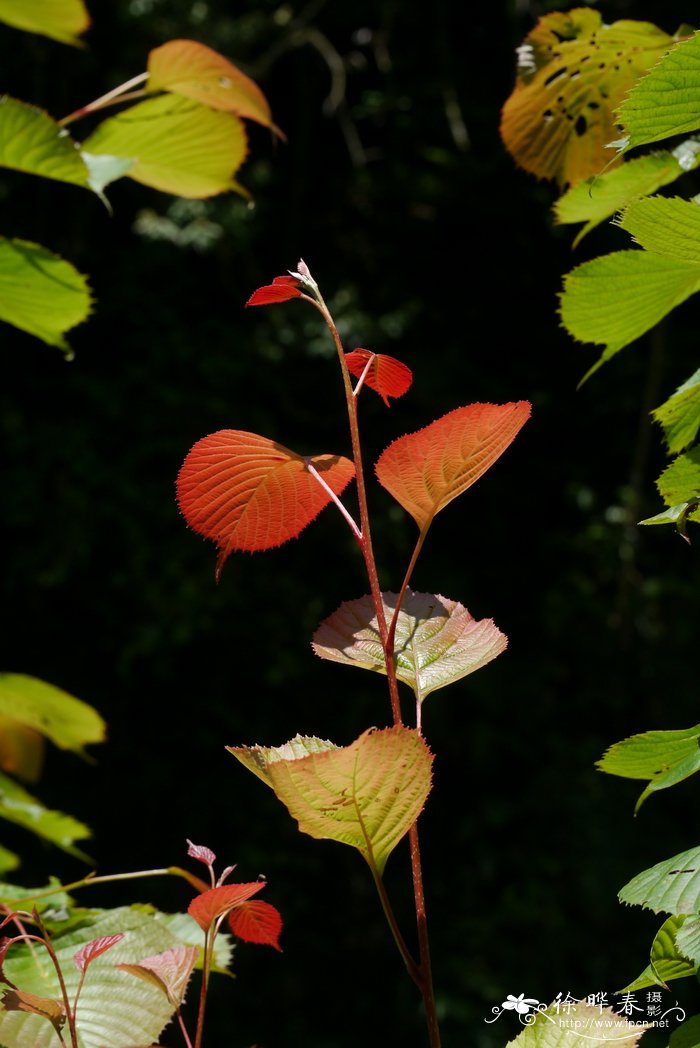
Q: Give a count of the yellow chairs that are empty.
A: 0